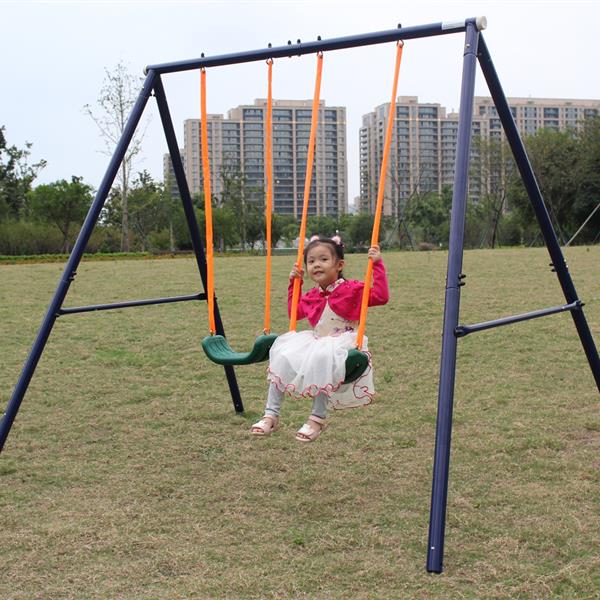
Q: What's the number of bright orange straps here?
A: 4